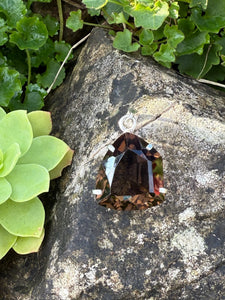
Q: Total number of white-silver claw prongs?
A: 4